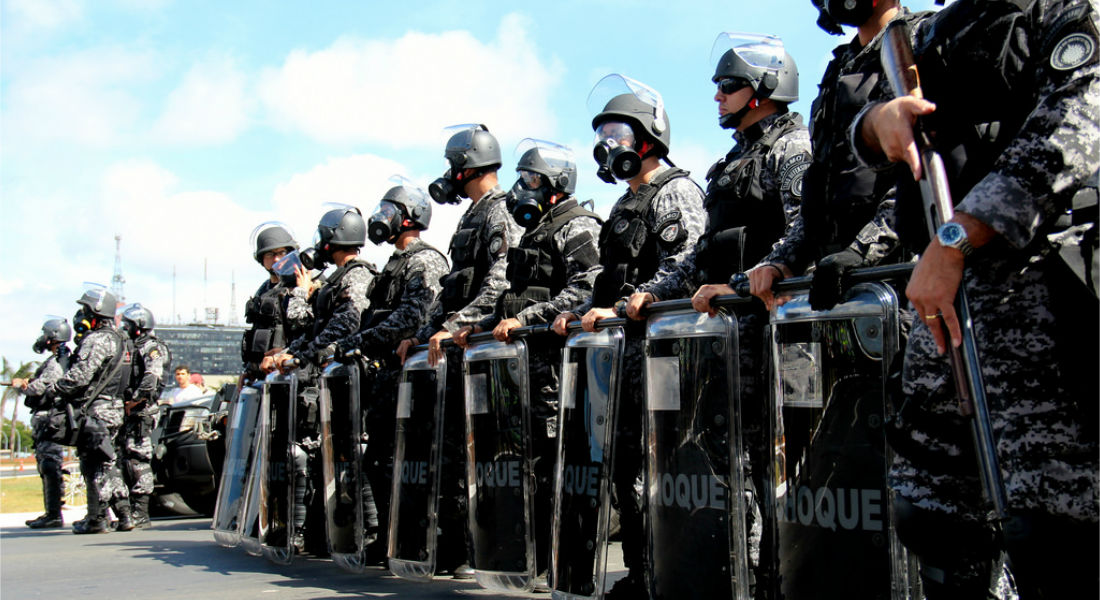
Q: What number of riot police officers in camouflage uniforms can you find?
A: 12